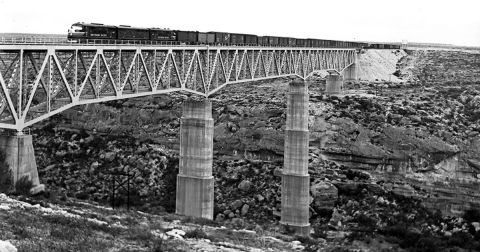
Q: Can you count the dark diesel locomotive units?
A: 3